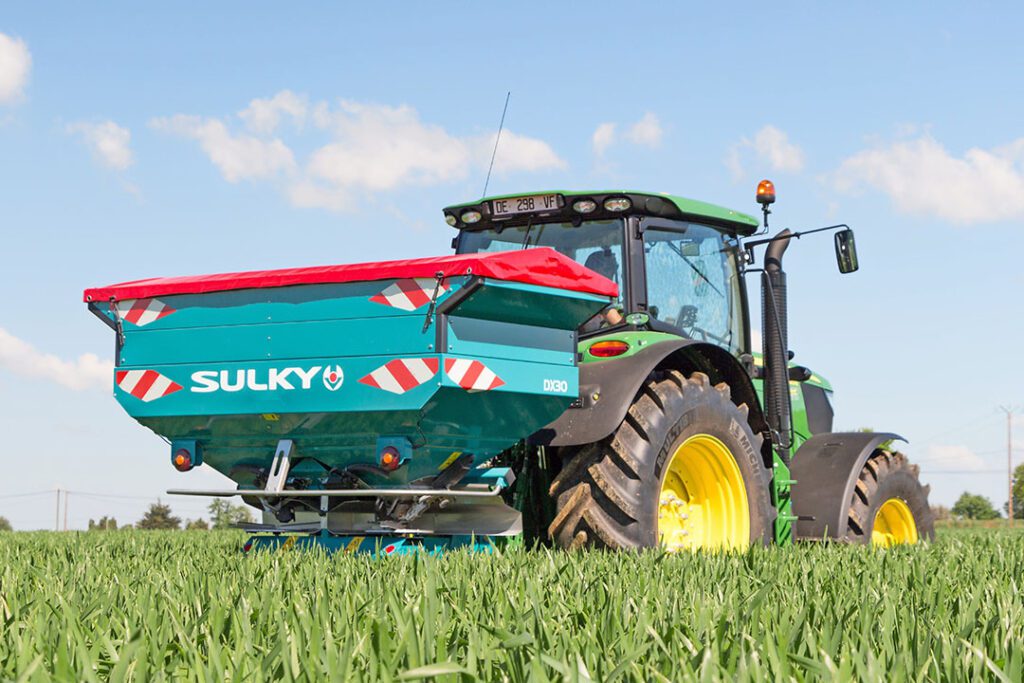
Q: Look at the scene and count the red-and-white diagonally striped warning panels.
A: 5